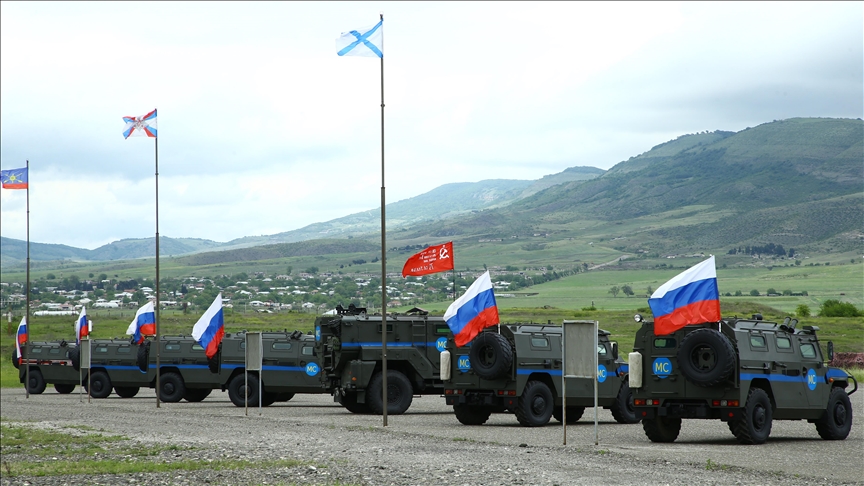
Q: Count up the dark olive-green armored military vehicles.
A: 7